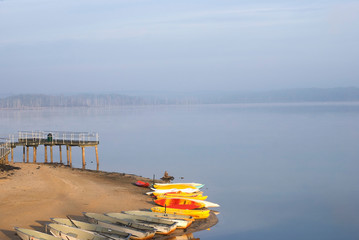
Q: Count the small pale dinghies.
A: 6